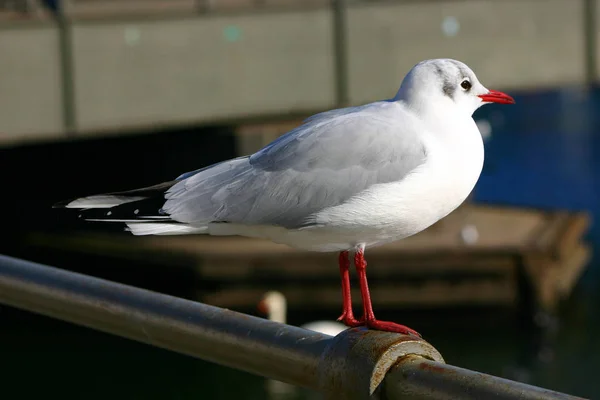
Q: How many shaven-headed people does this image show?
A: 0